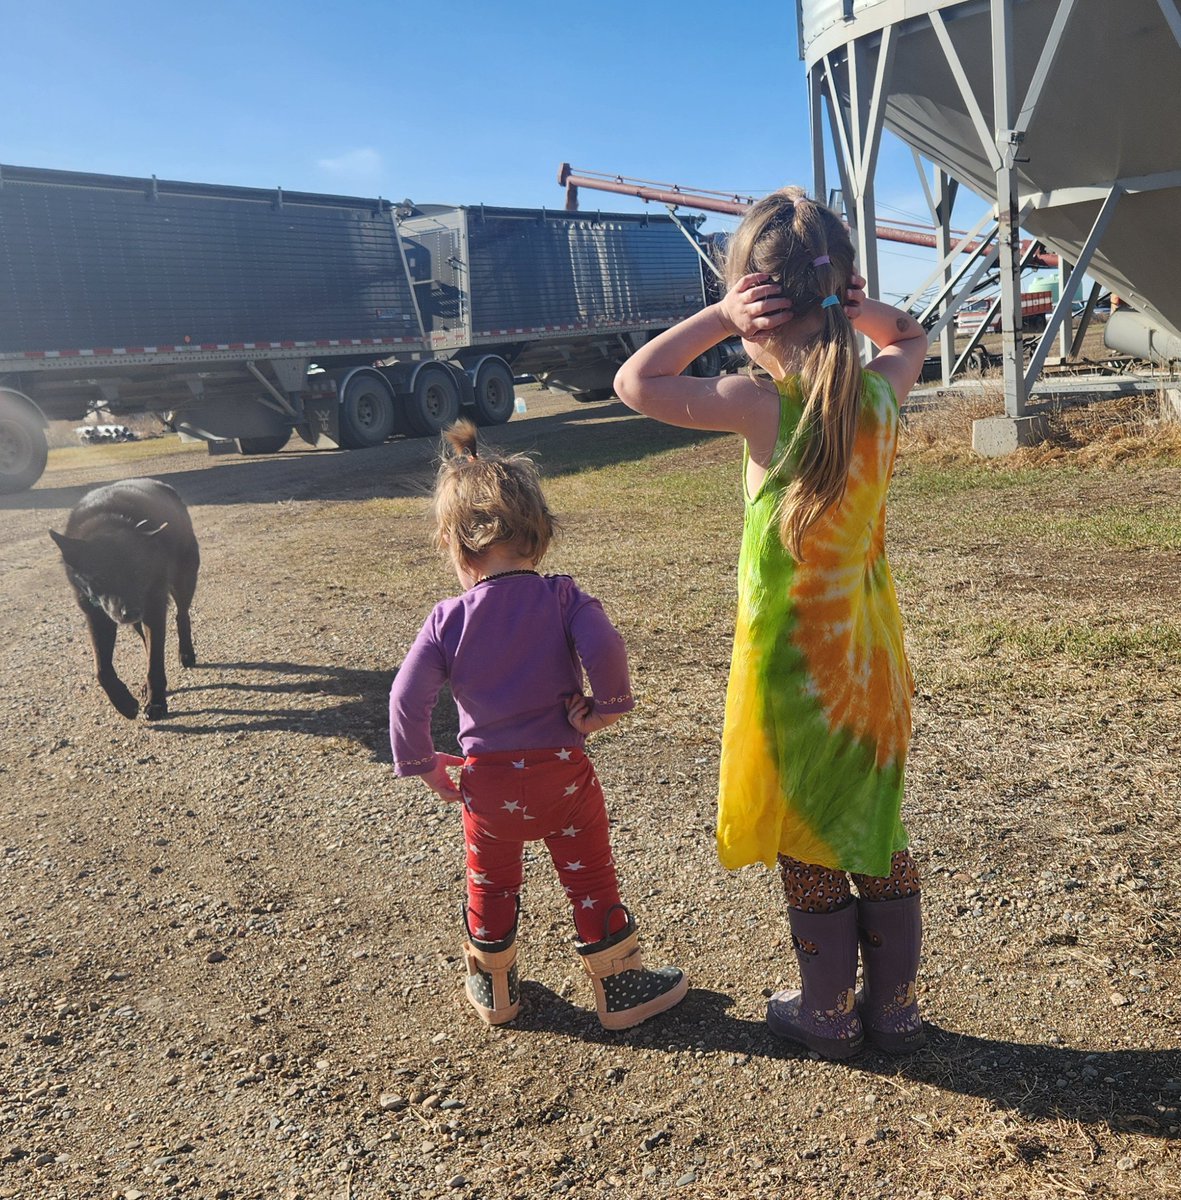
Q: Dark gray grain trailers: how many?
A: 2